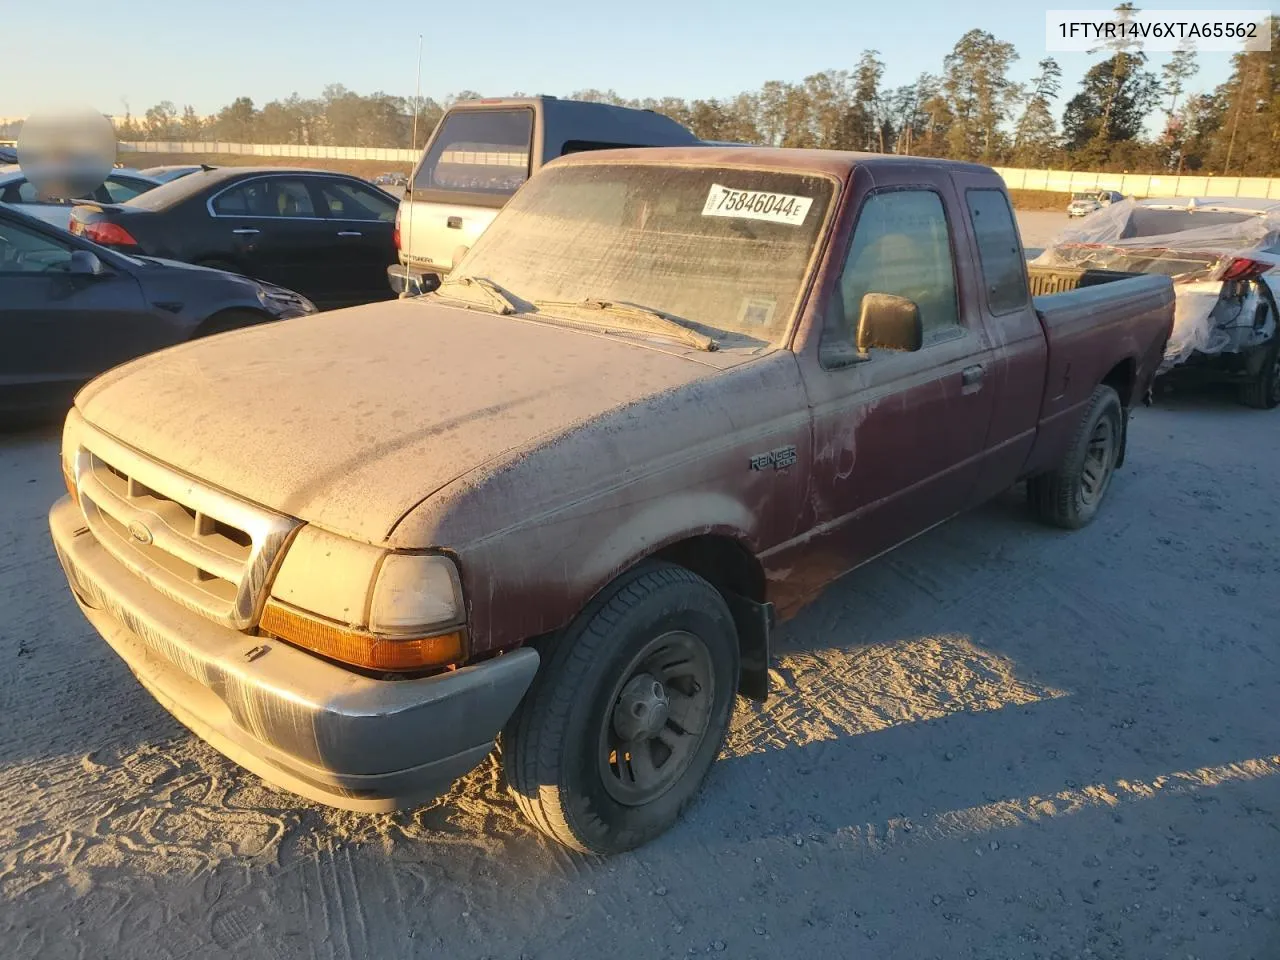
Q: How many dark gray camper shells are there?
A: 1